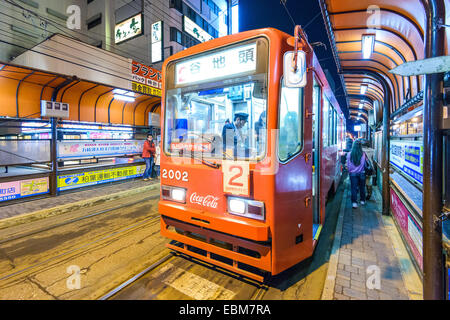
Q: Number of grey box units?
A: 2